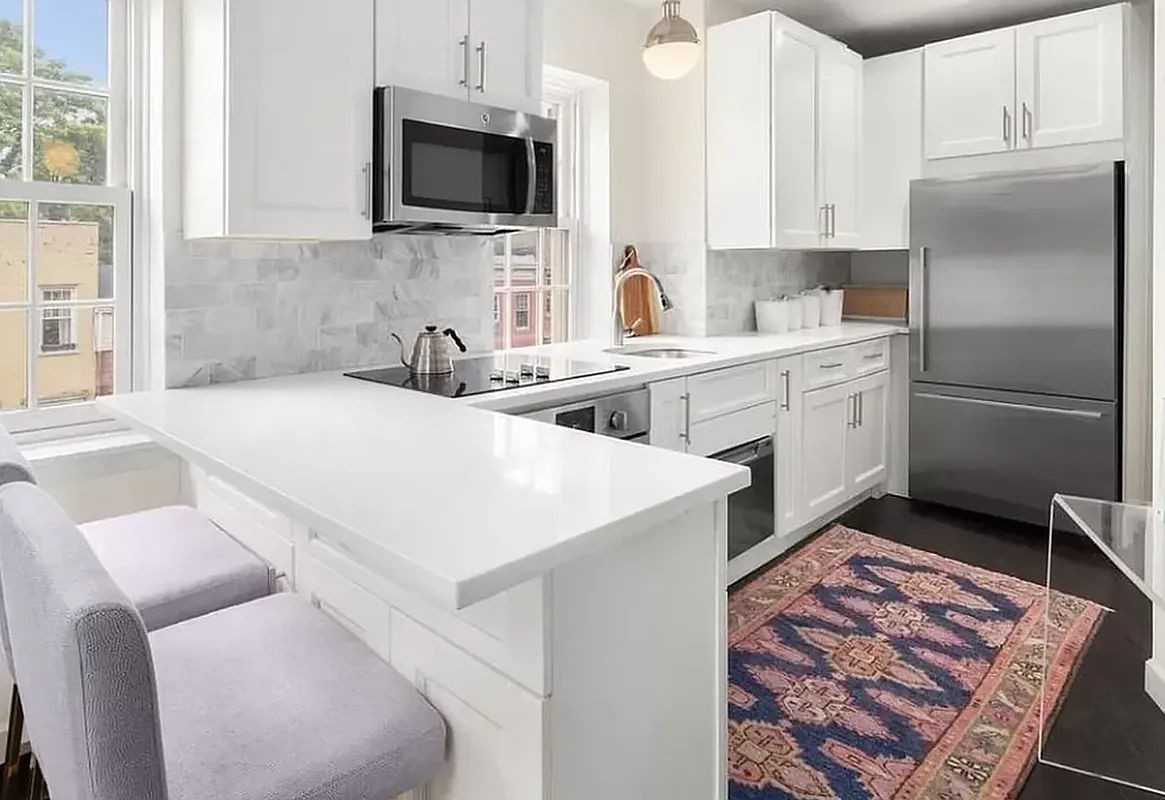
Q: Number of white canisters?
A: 4